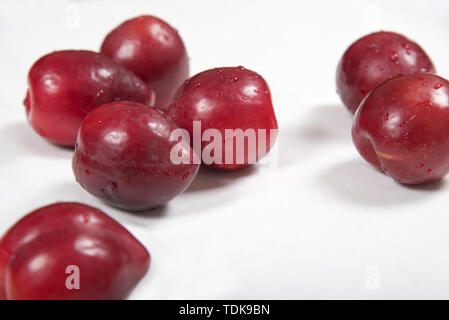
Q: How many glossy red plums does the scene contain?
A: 7